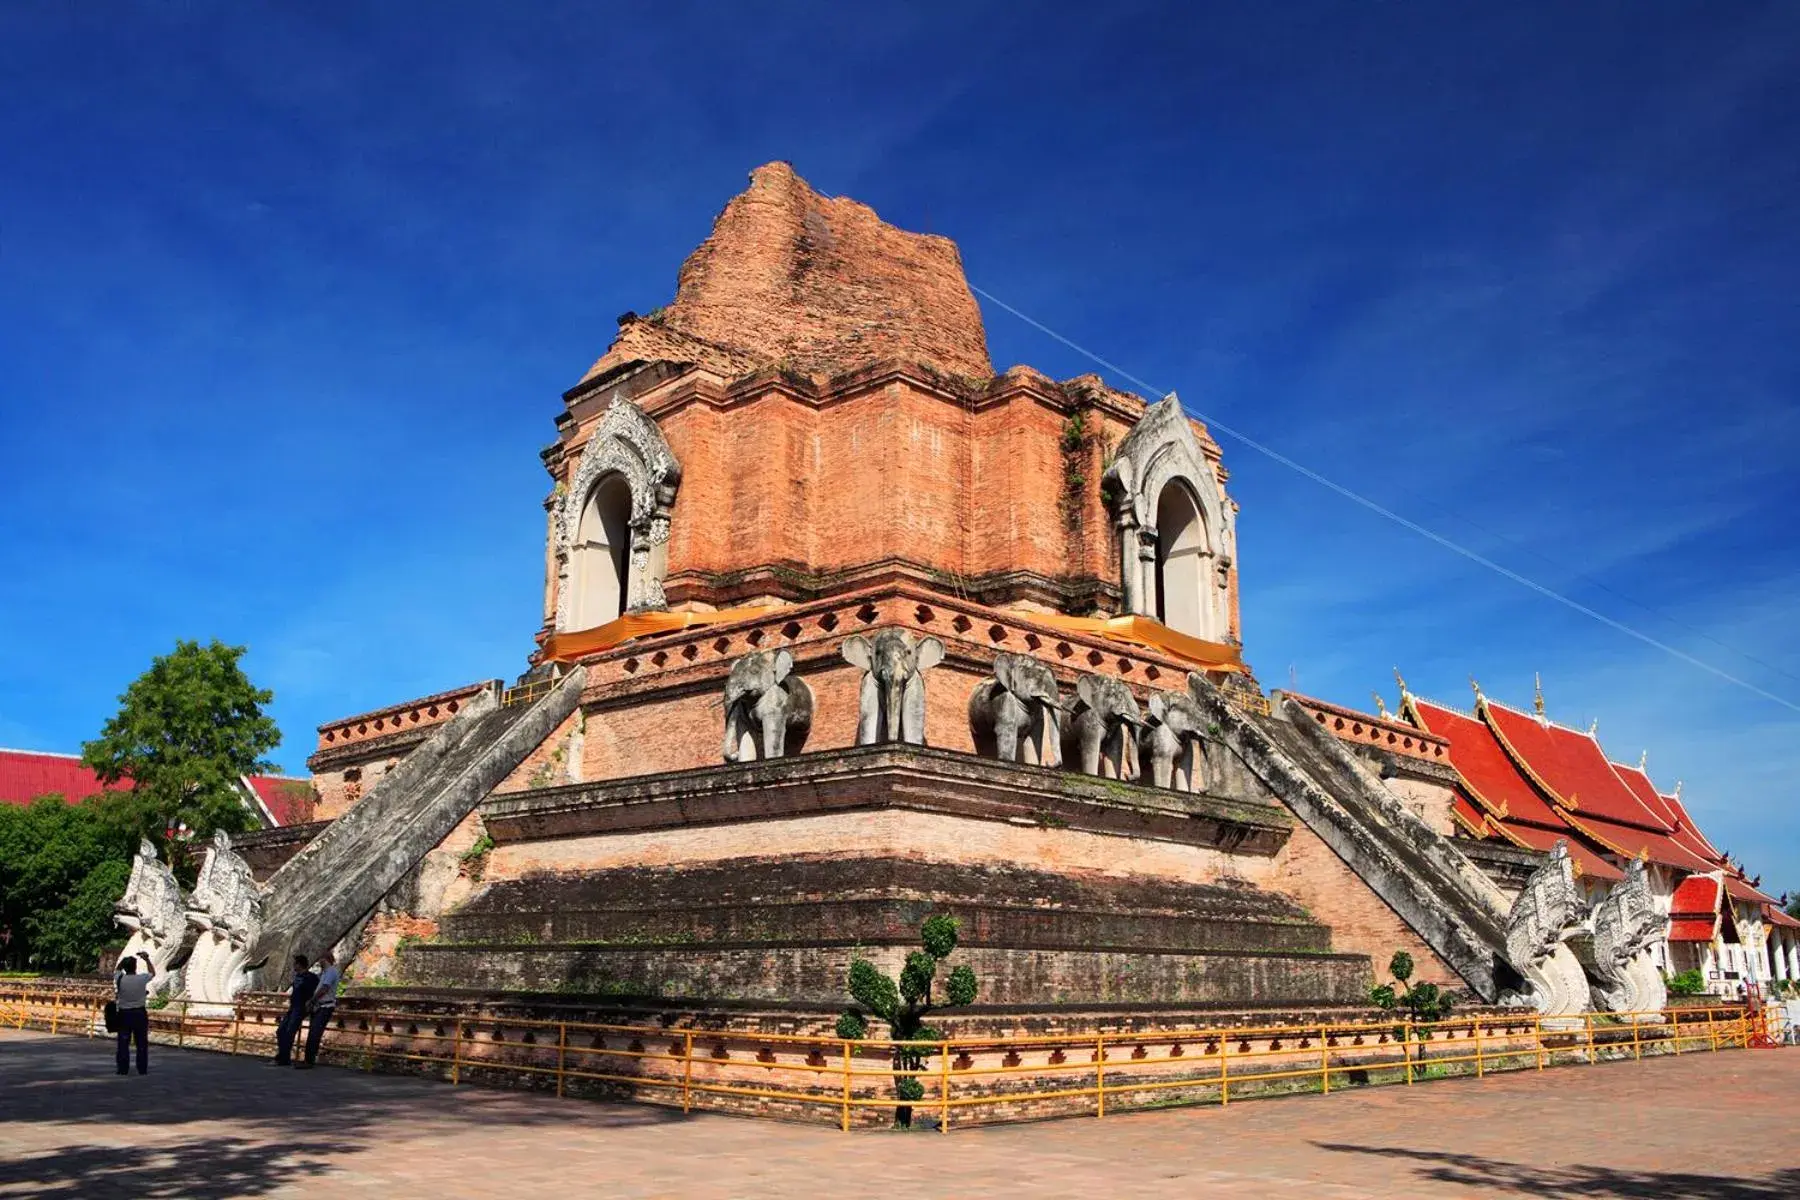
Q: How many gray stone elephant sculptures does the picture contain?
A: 5